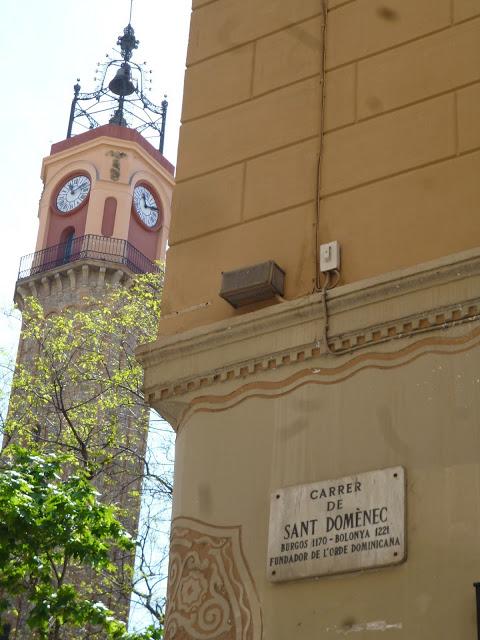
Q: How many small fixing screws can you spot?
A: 4